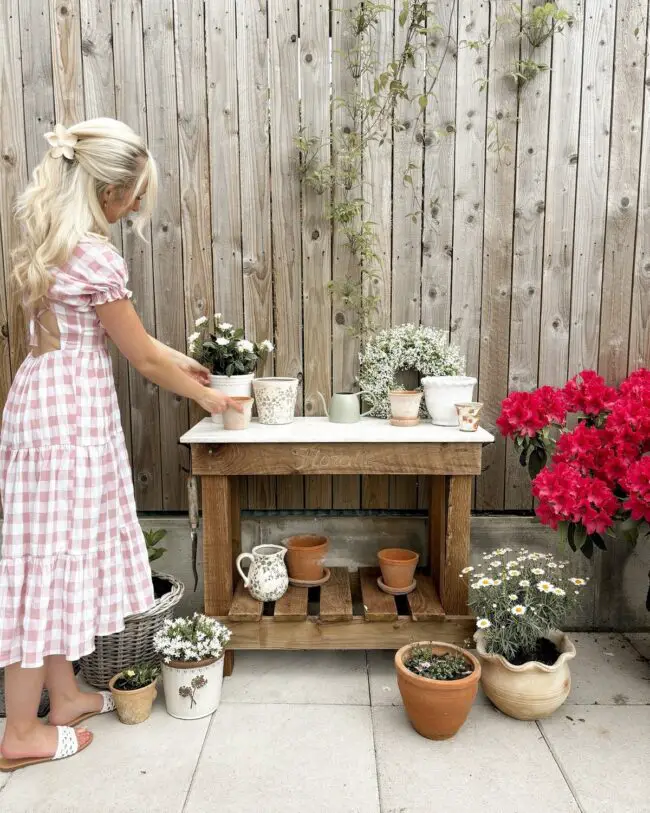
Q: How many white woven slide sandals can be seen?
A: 2